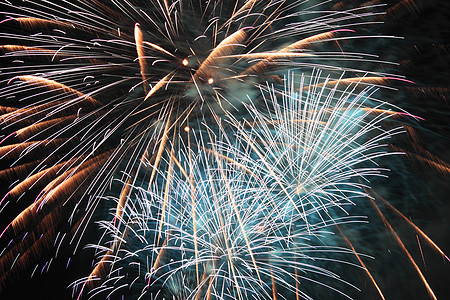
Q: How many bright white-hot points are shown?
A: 3